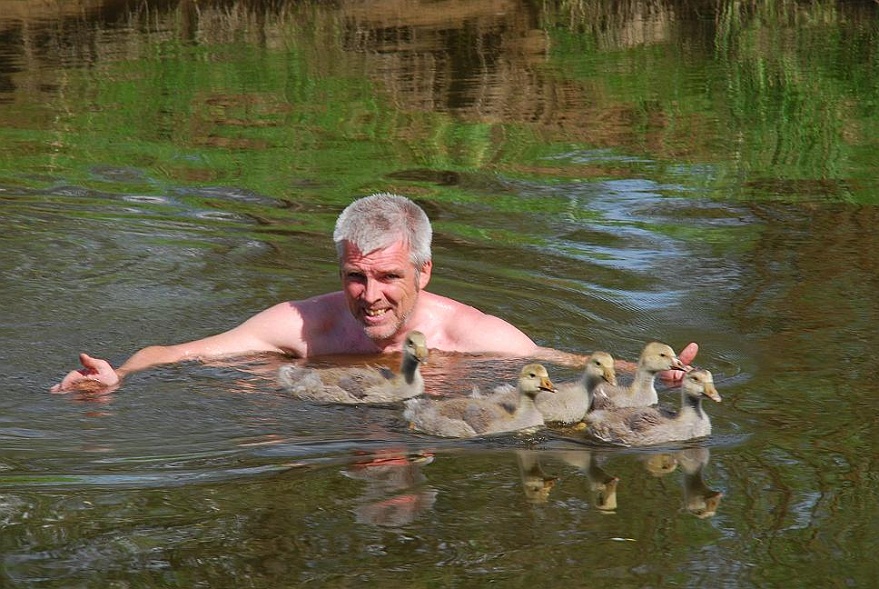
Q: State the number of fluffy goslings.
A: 5